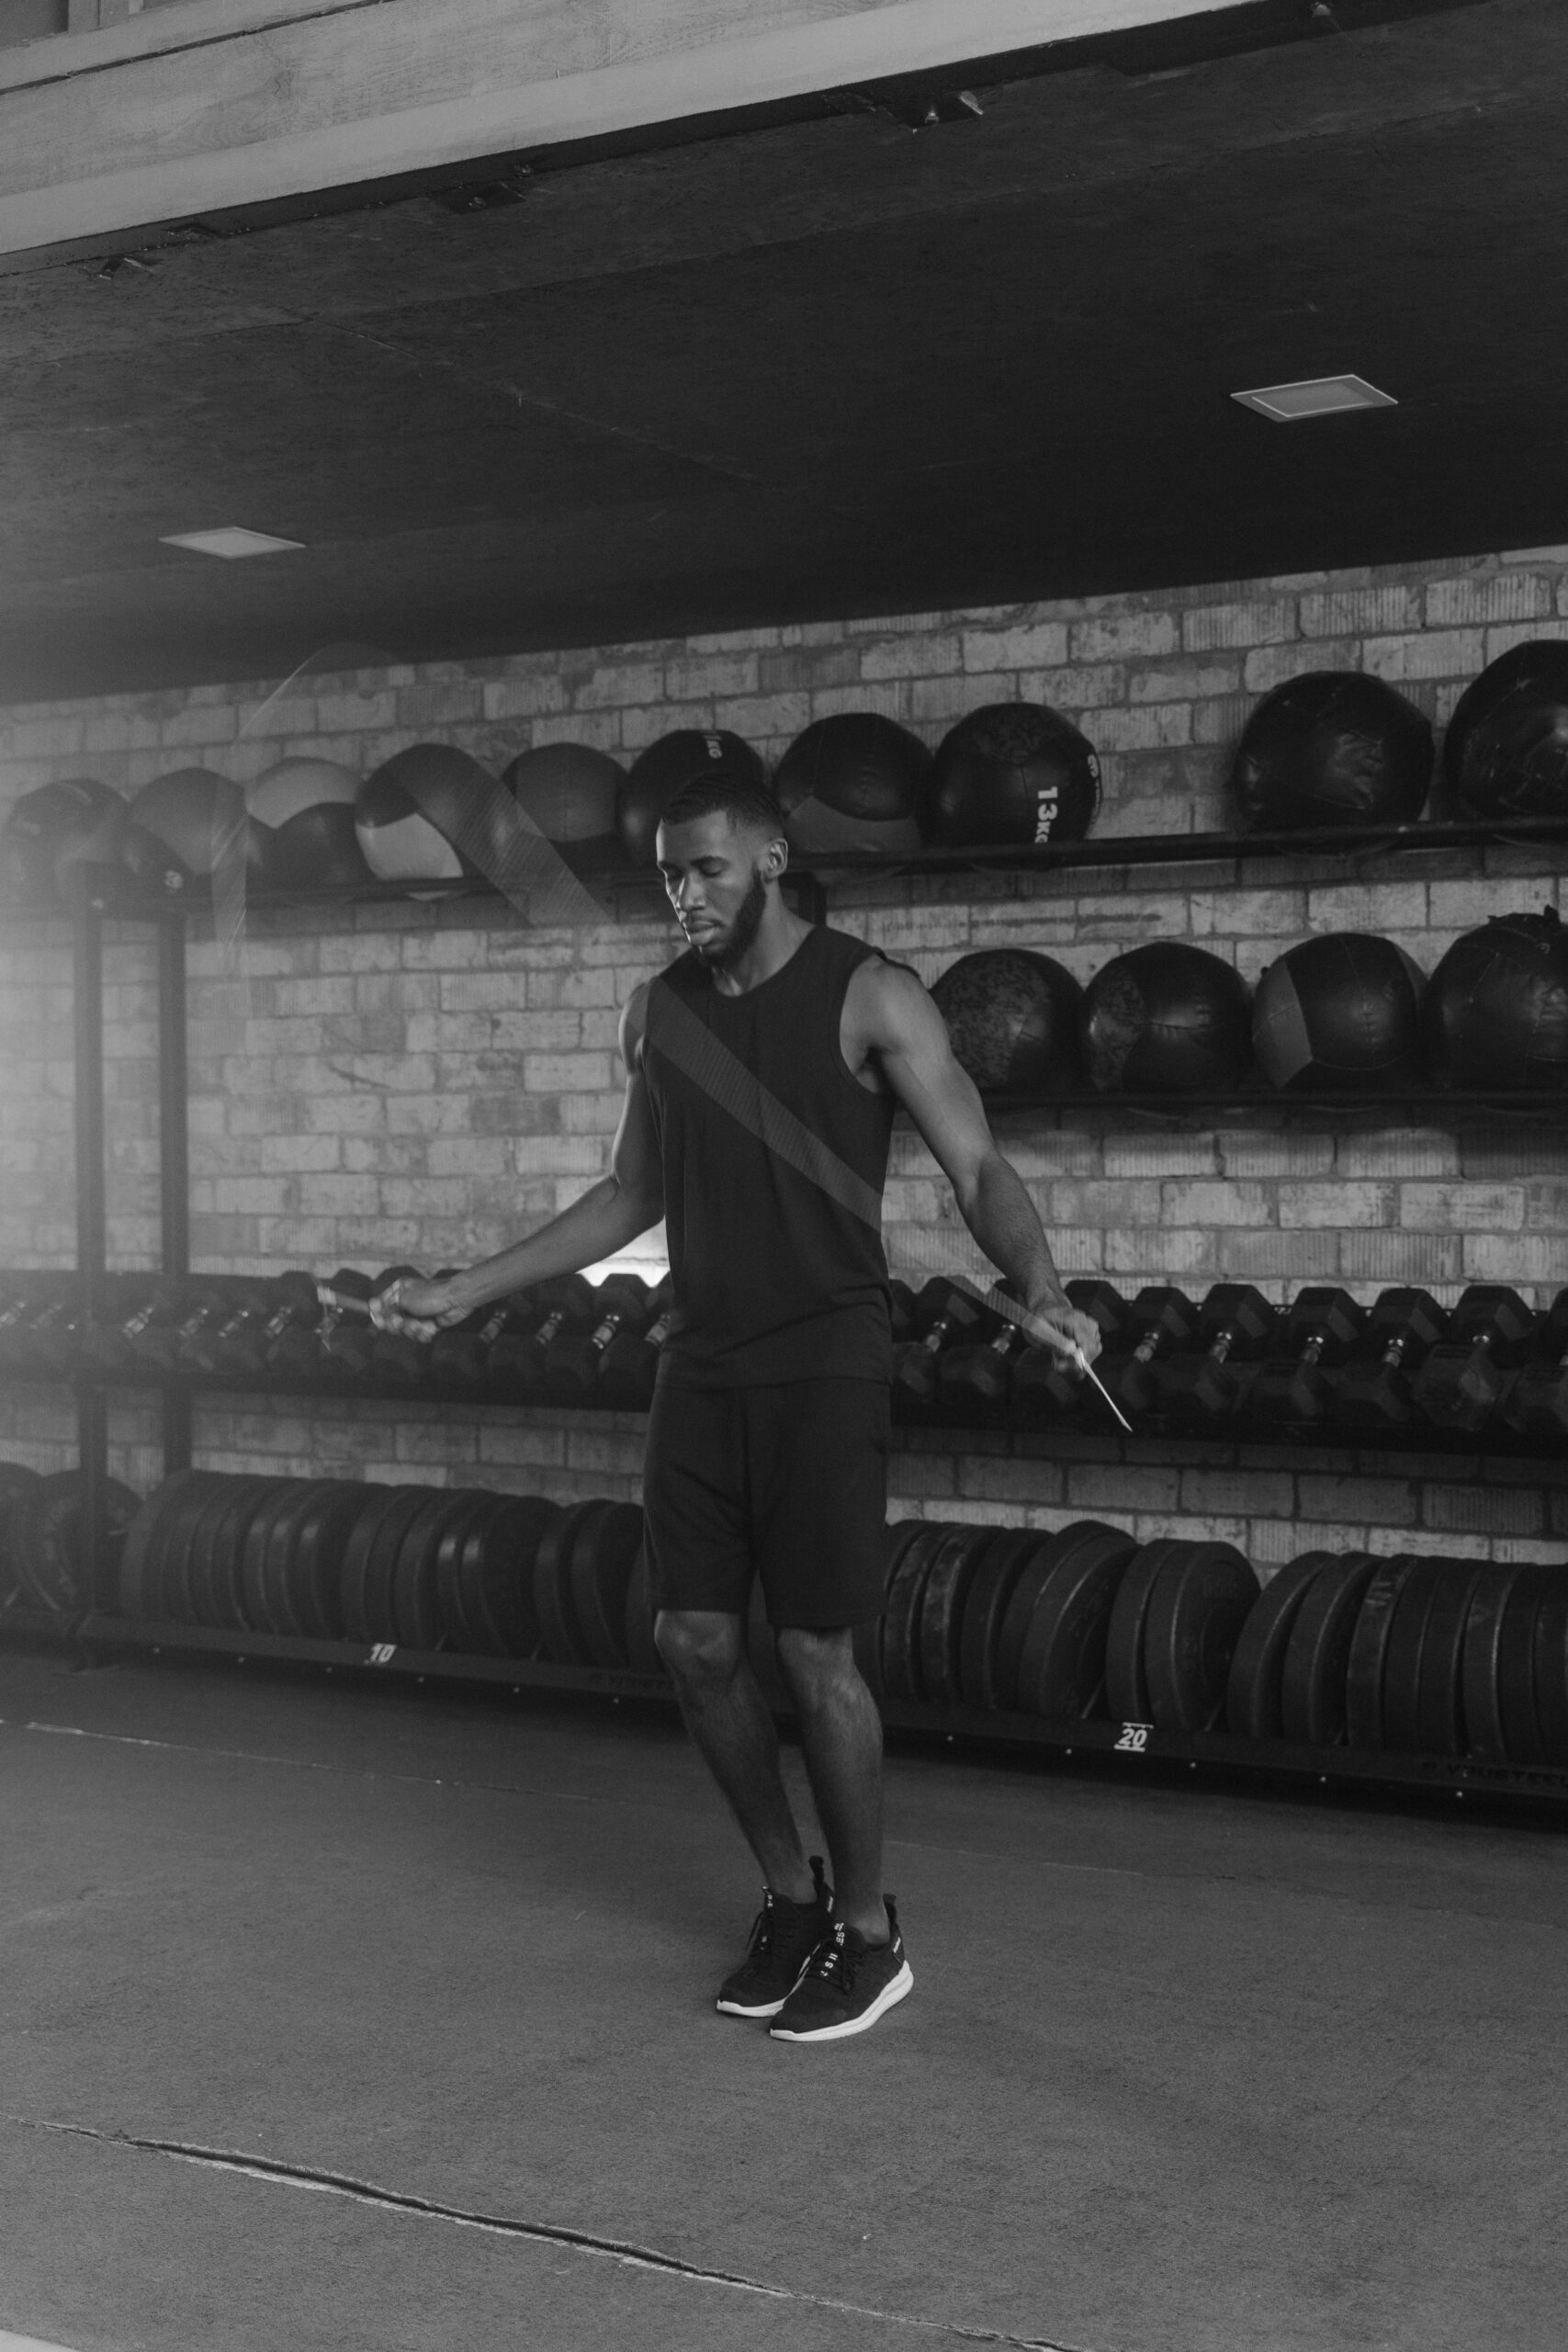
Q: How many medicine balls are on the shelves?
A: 14